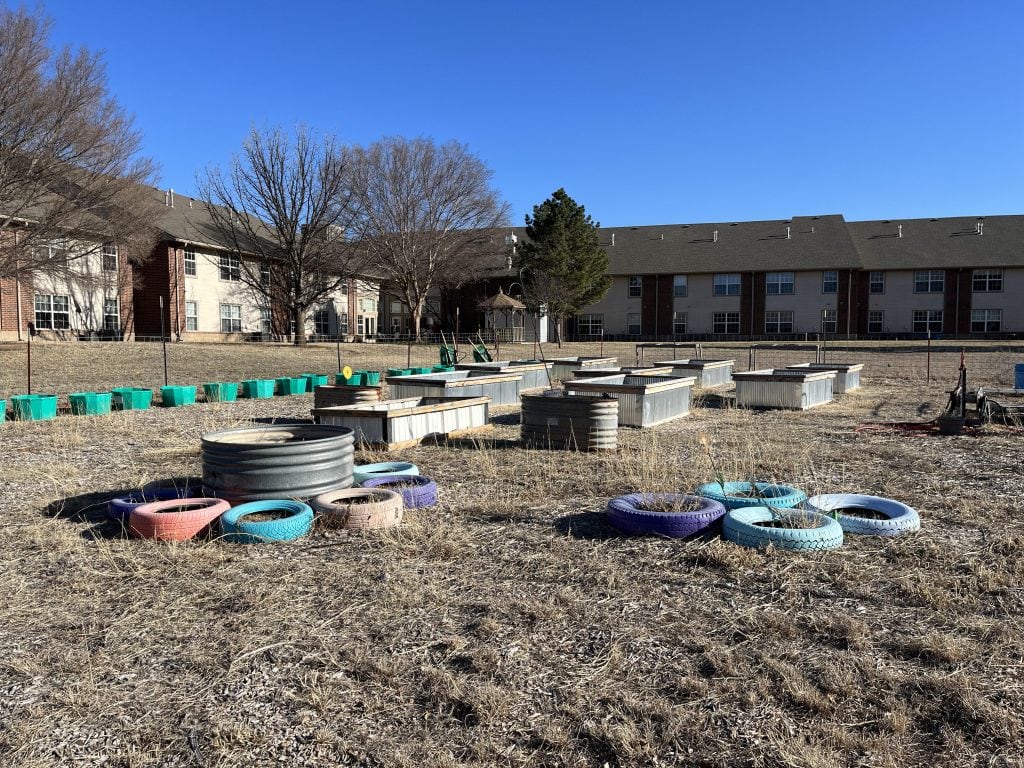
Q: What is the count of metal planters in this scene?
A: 12